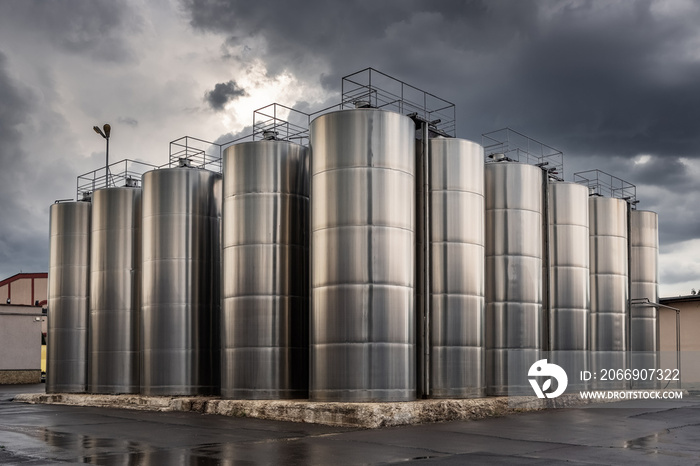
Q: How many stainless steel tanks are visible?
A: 10